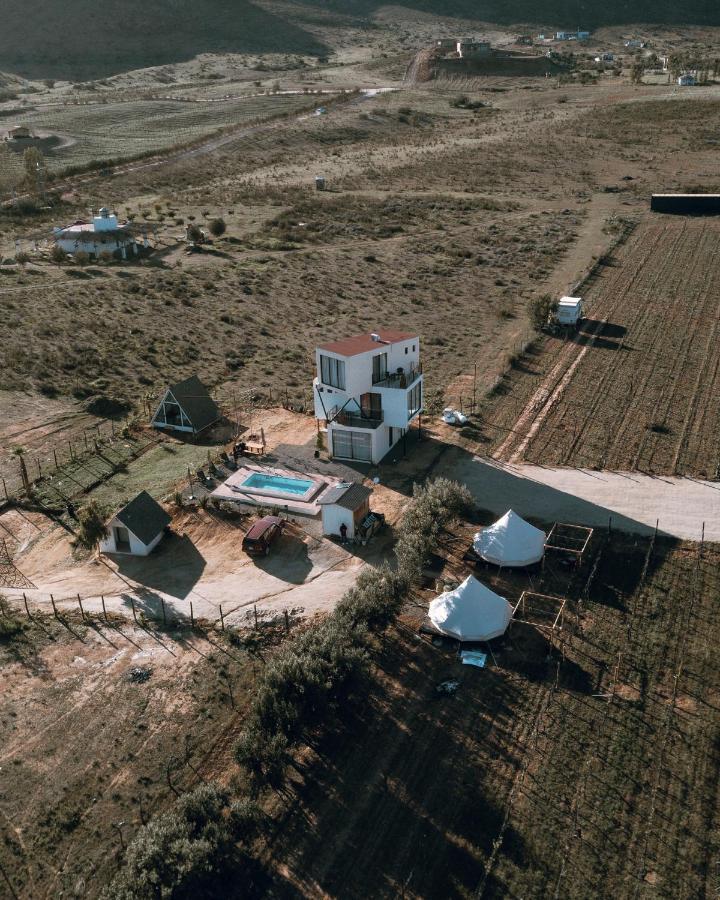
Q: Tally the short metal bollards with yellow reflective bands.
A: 0